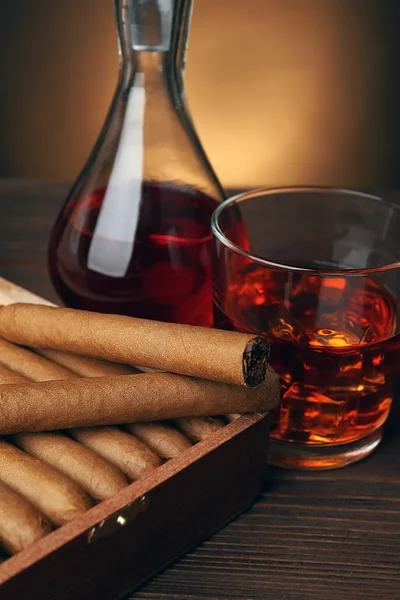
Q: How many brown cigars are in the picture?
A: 8